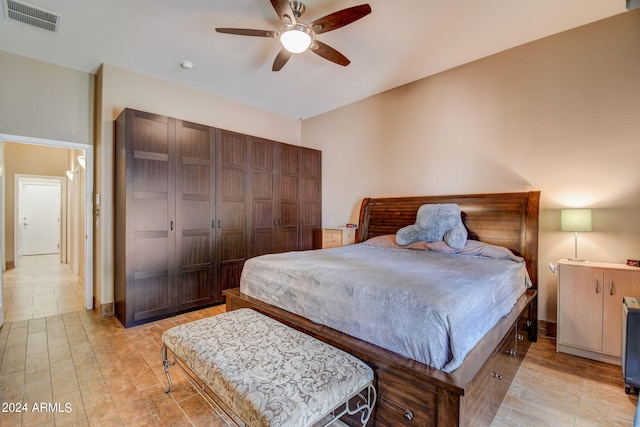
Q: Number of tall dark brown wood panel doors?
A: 6